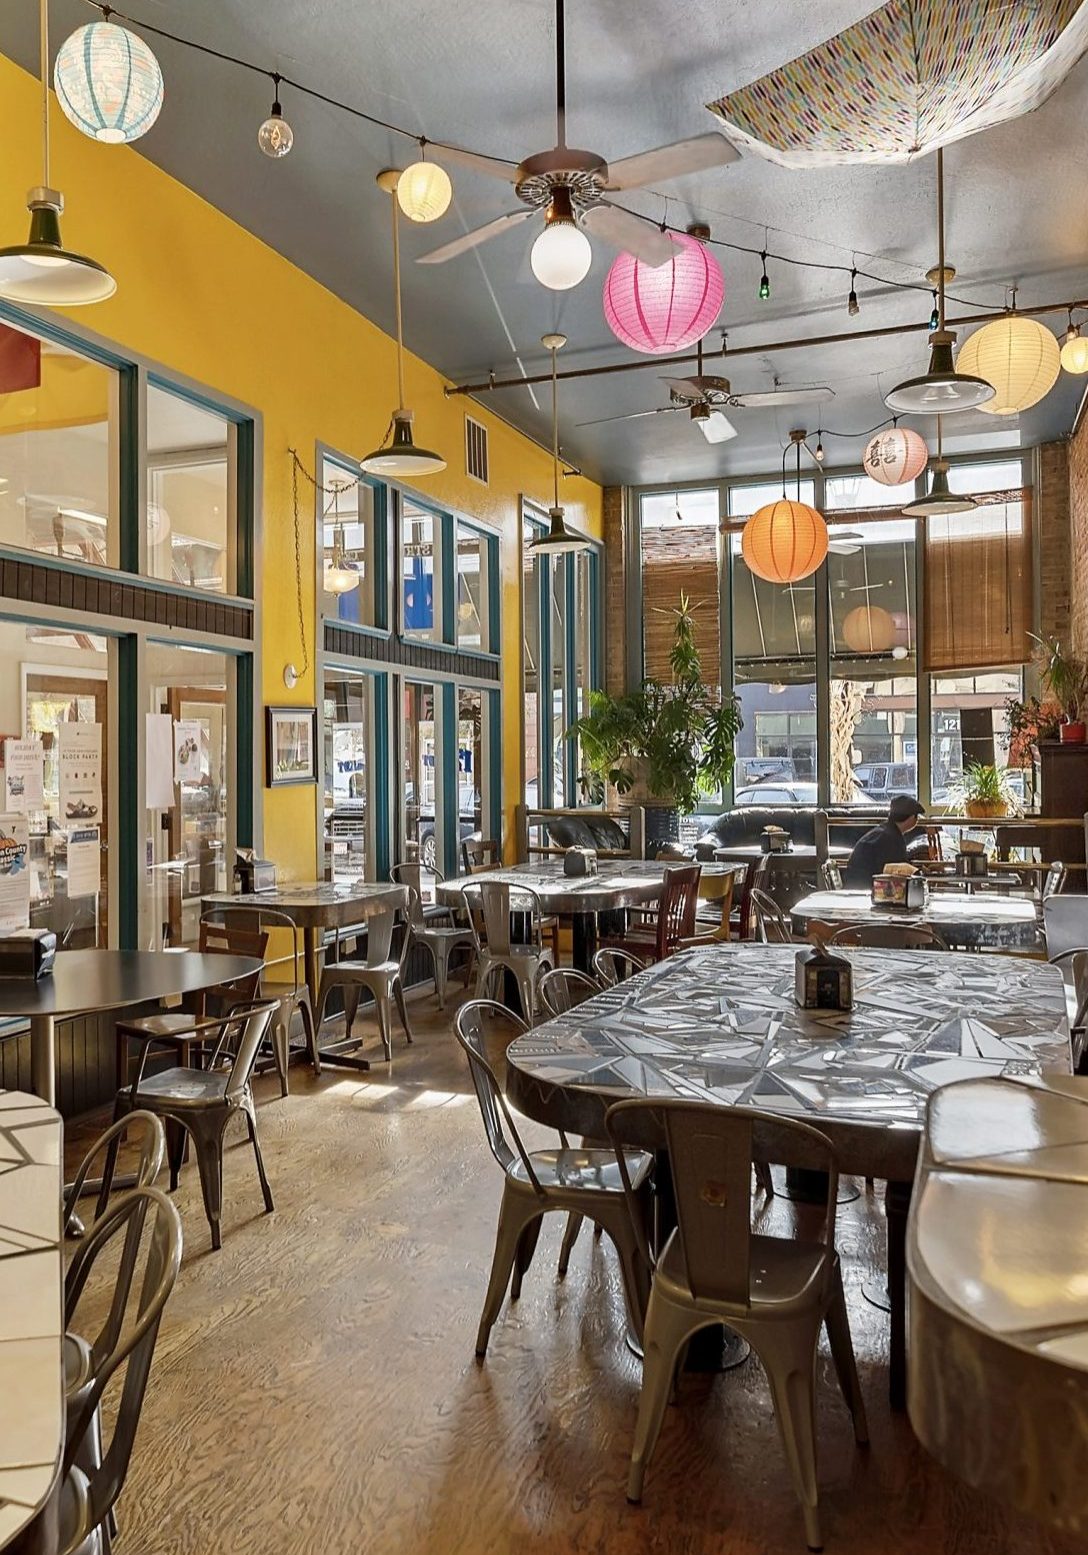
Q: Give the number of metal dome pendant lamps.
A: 5